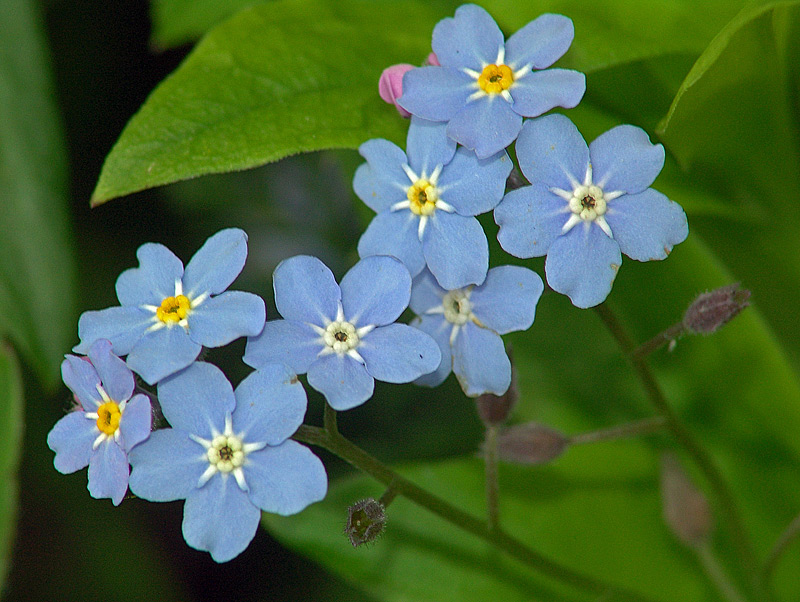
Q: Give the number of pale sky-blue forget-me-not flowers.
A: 8